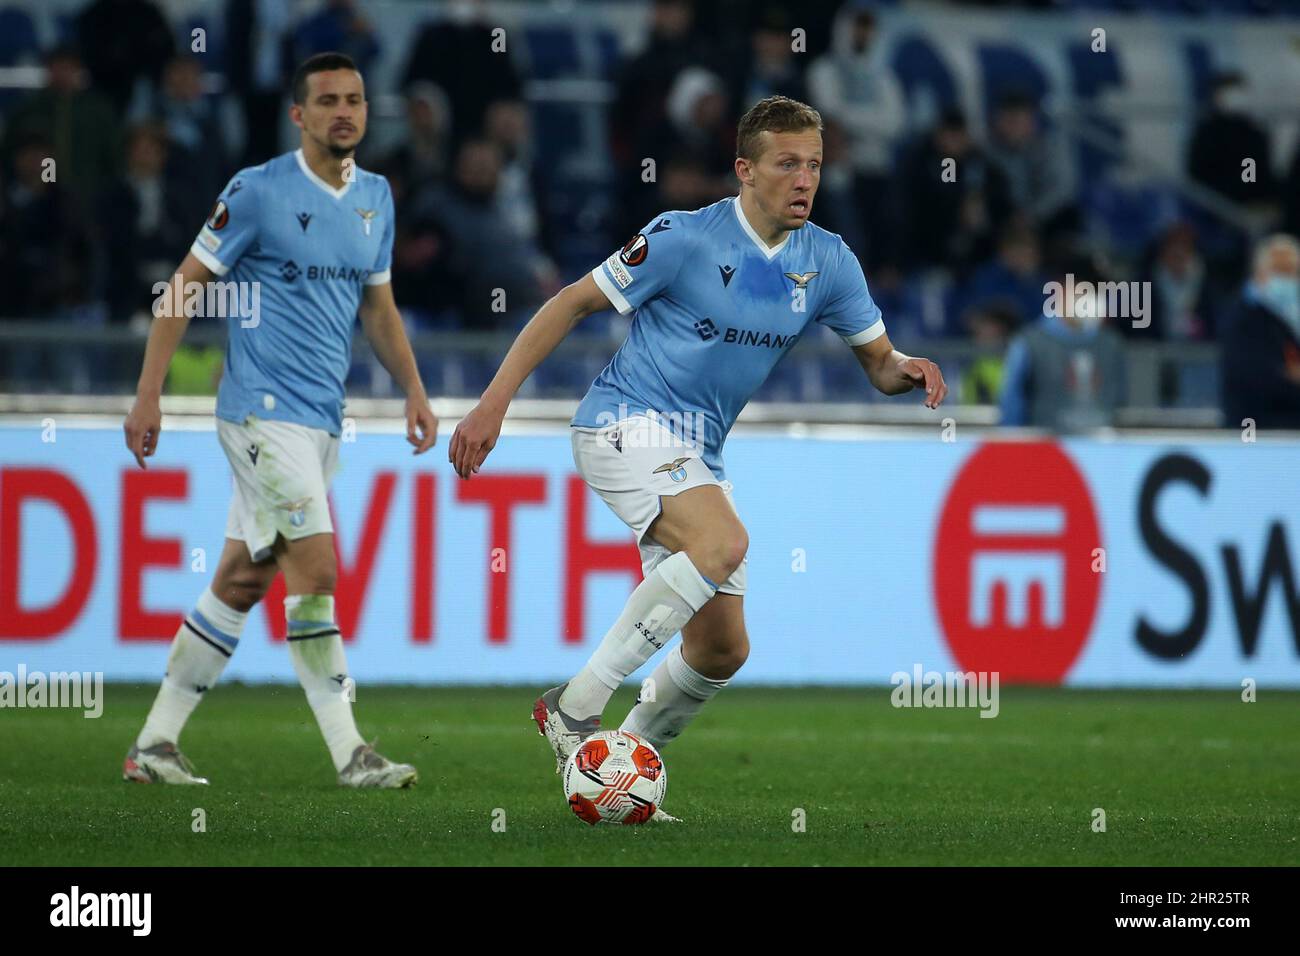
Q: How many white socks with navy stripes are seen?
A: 2